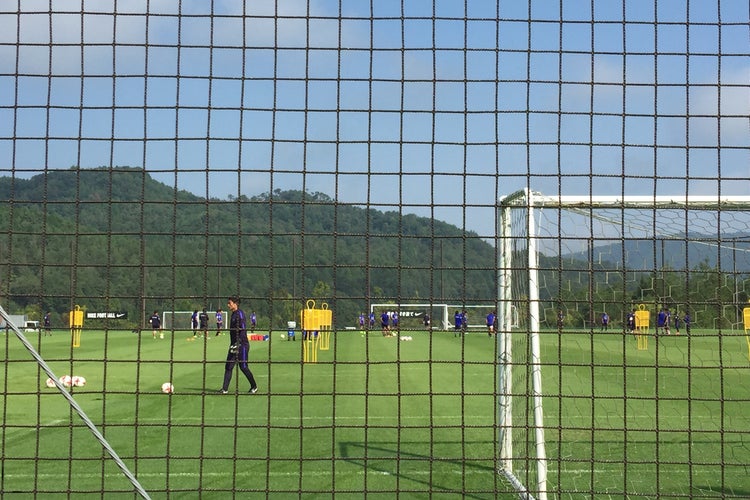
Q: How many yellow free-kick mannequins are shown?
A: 5